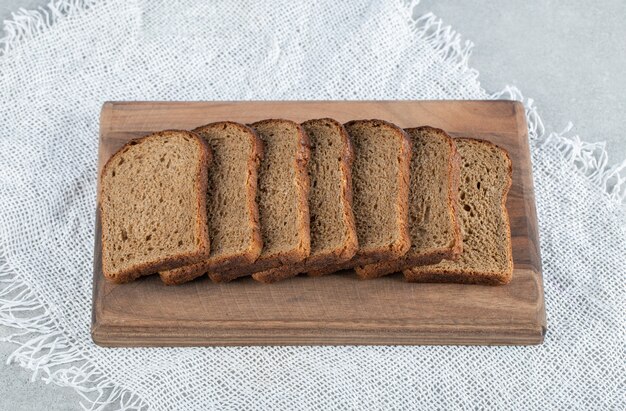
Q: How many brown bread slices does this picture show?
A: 7